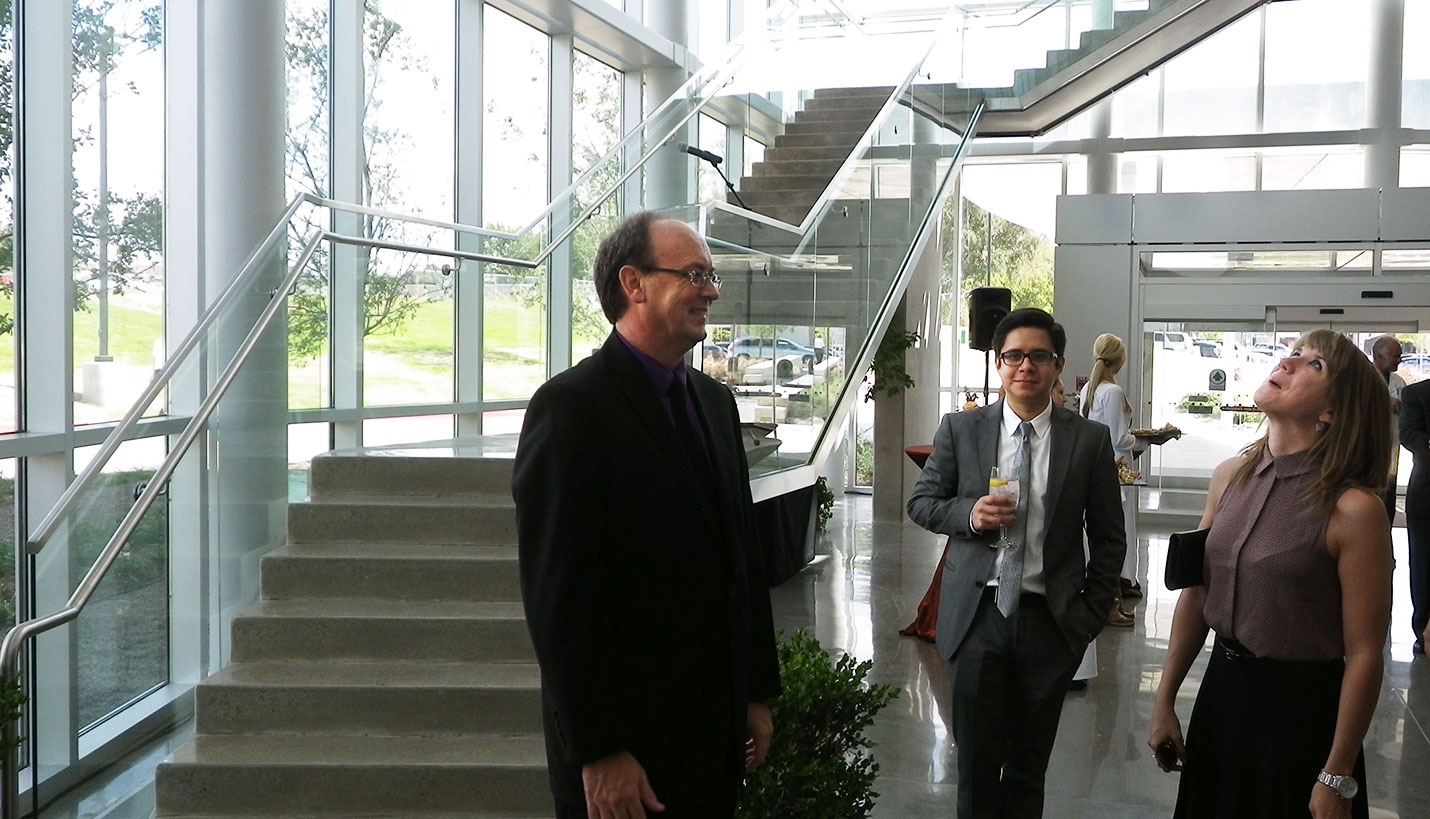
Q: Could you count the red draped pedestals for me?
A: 1